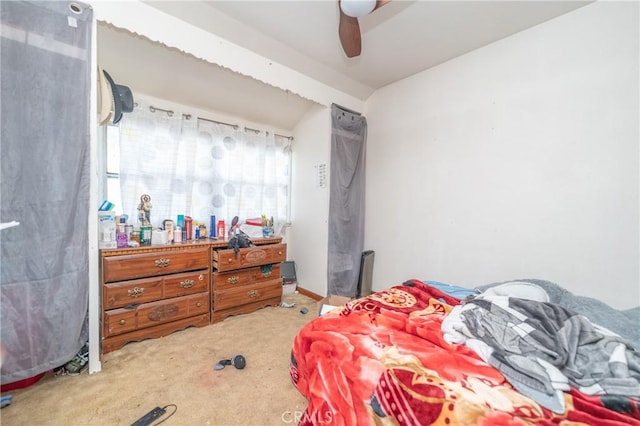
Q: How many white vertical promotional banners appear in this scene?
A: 0